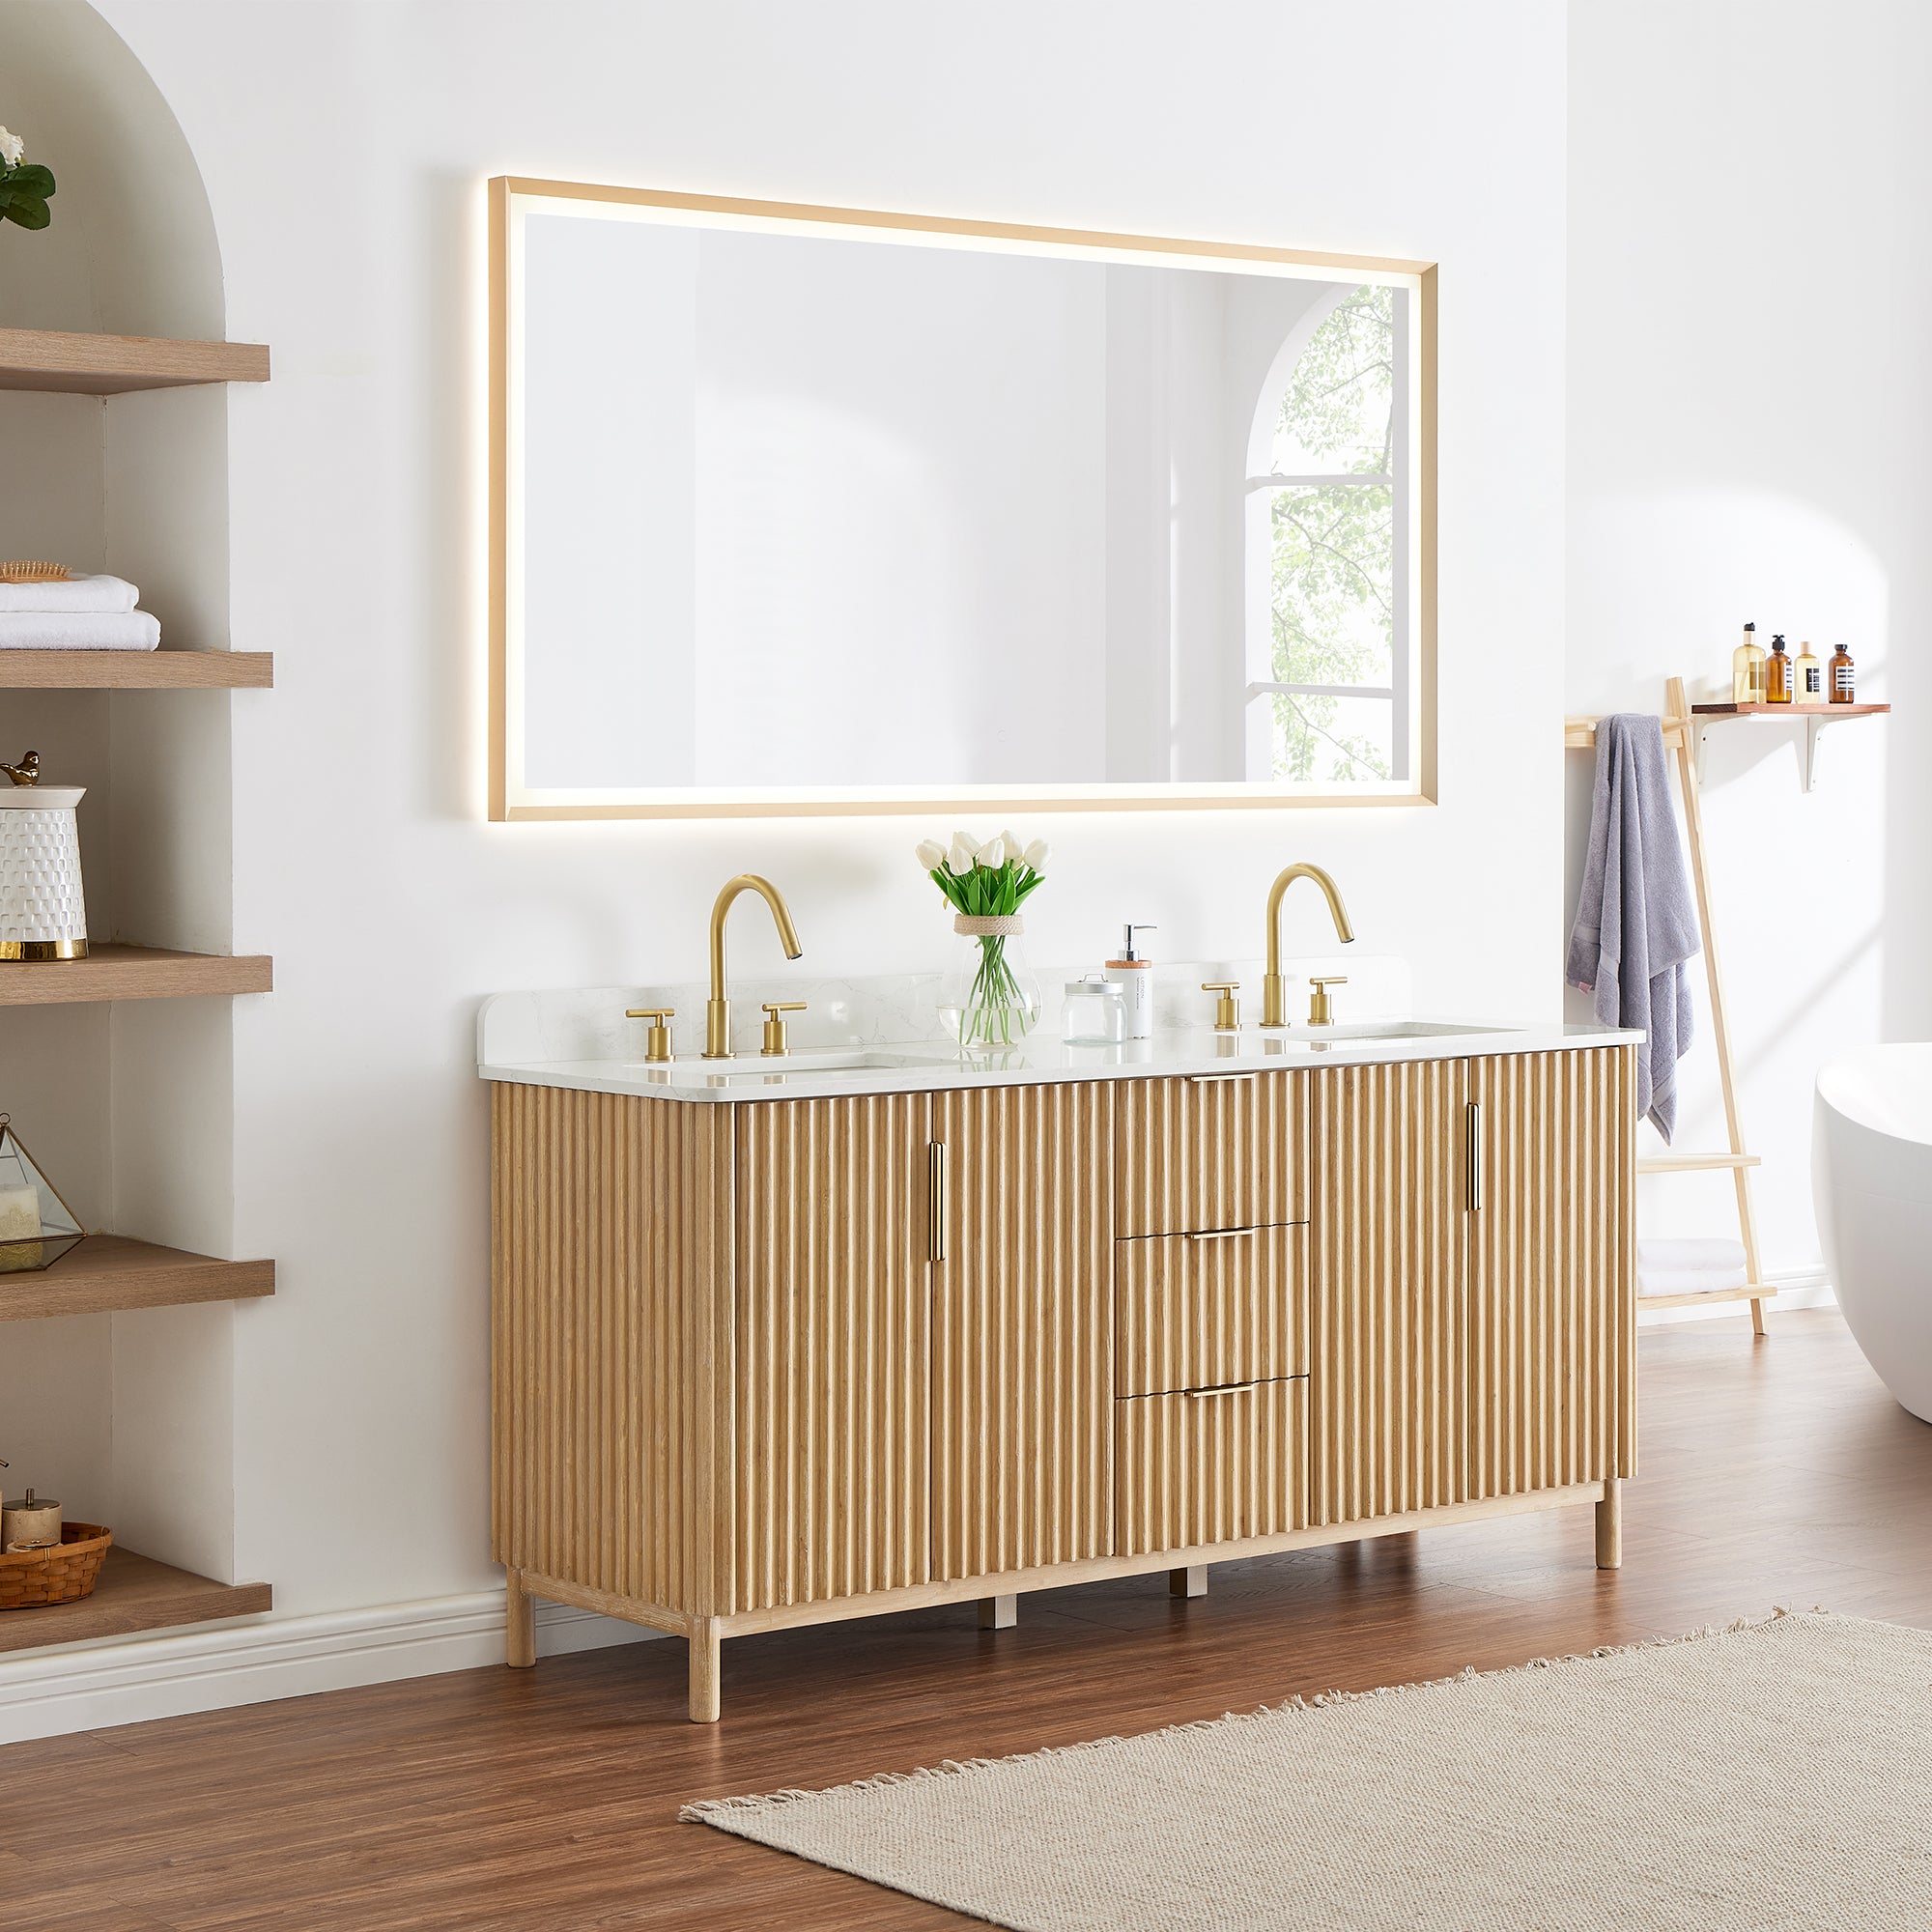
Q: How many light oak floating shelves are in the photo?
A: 5